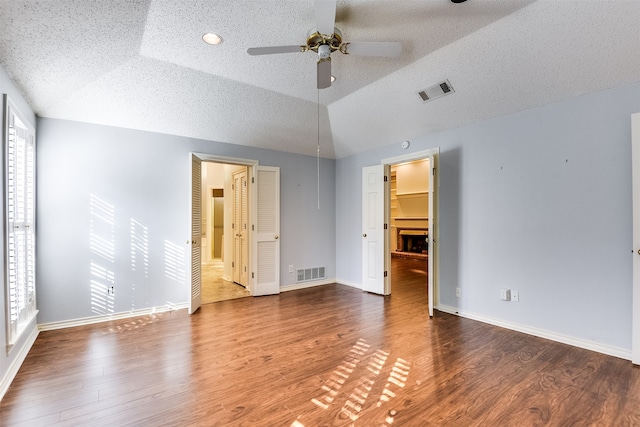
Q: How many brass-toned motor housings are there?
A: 1